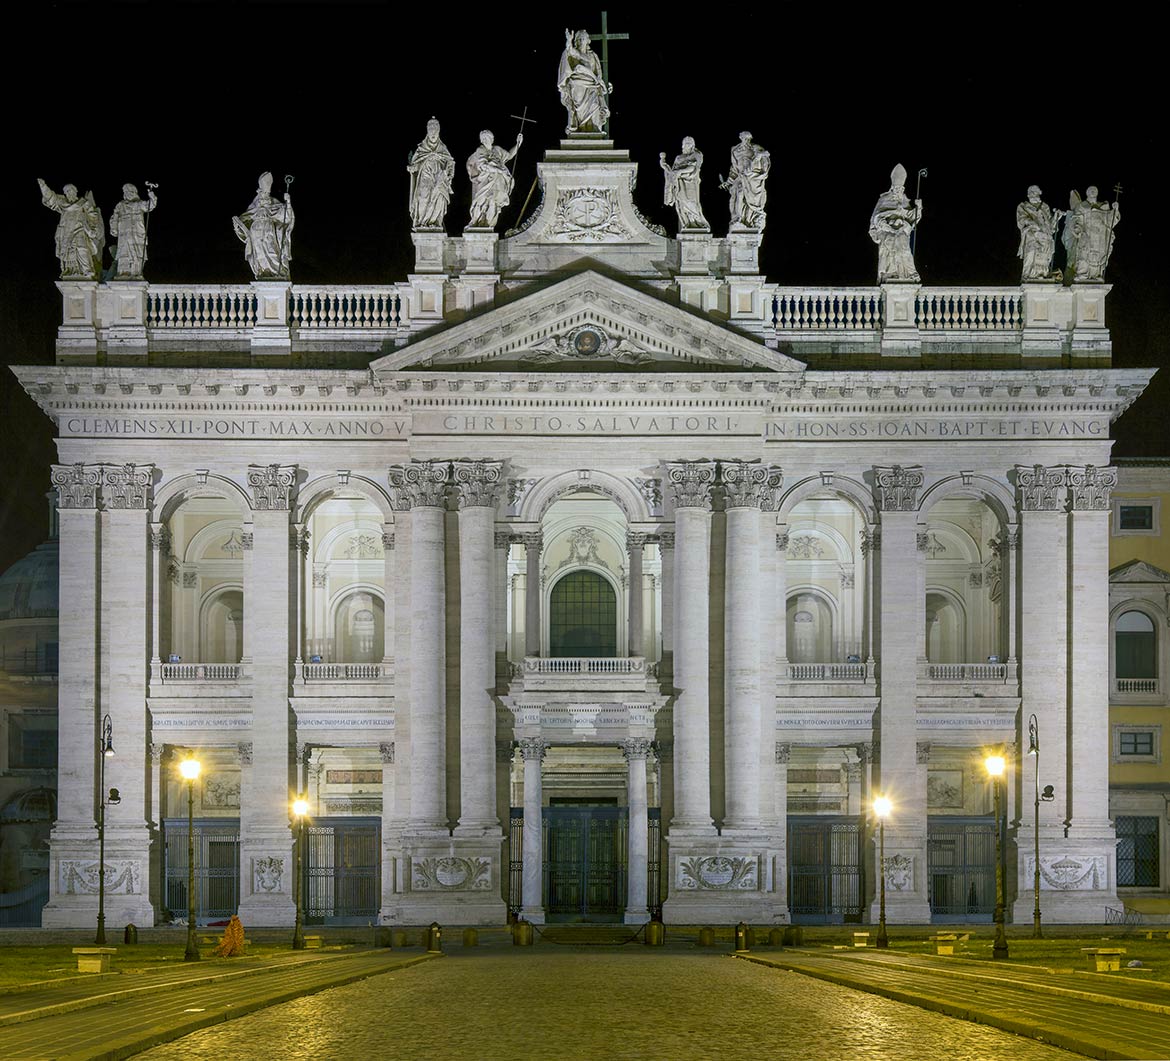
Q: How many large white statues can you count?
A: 11